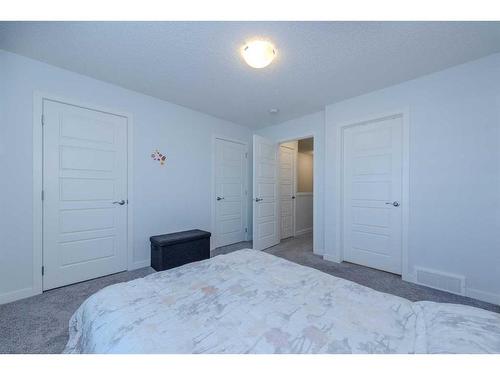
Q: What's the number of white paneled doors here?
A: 5